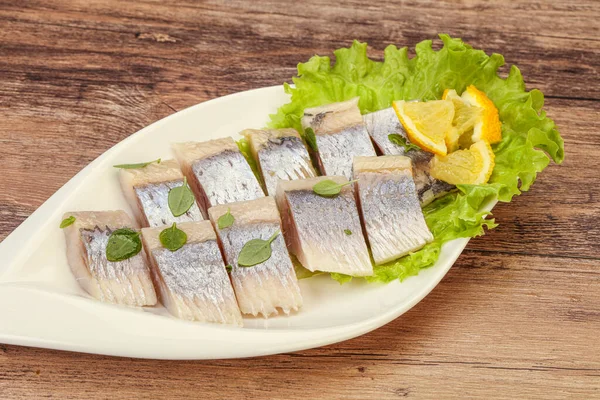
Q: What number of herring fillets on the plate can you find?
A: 10